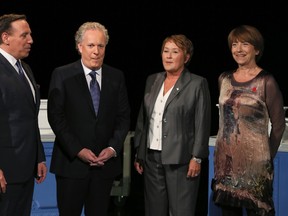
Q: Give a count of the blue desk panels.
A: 2